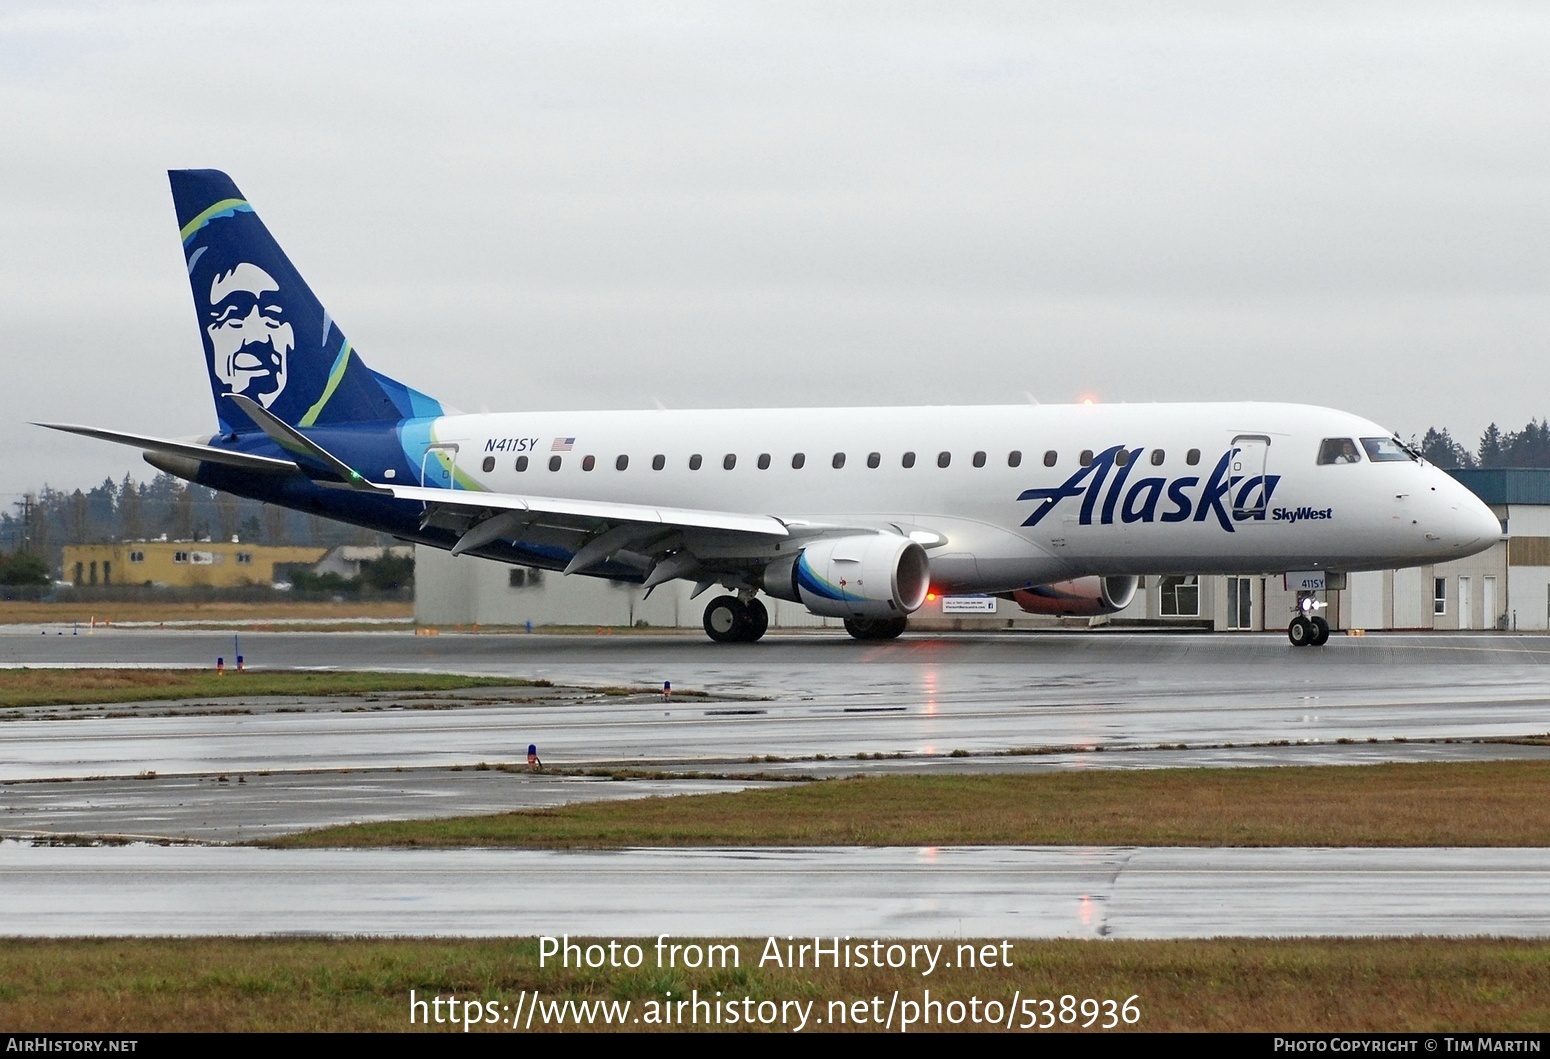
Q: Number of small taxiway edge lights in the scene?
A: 4